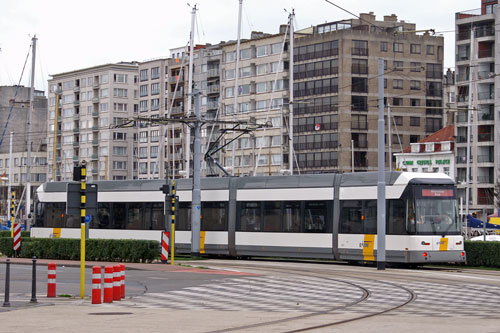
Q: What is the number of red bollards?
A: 5